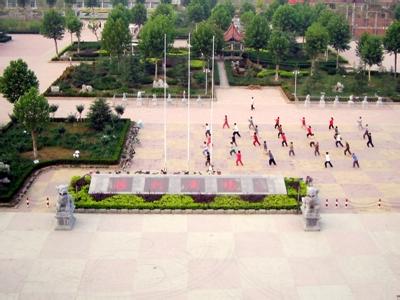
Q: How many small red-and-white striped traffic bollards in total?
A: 6